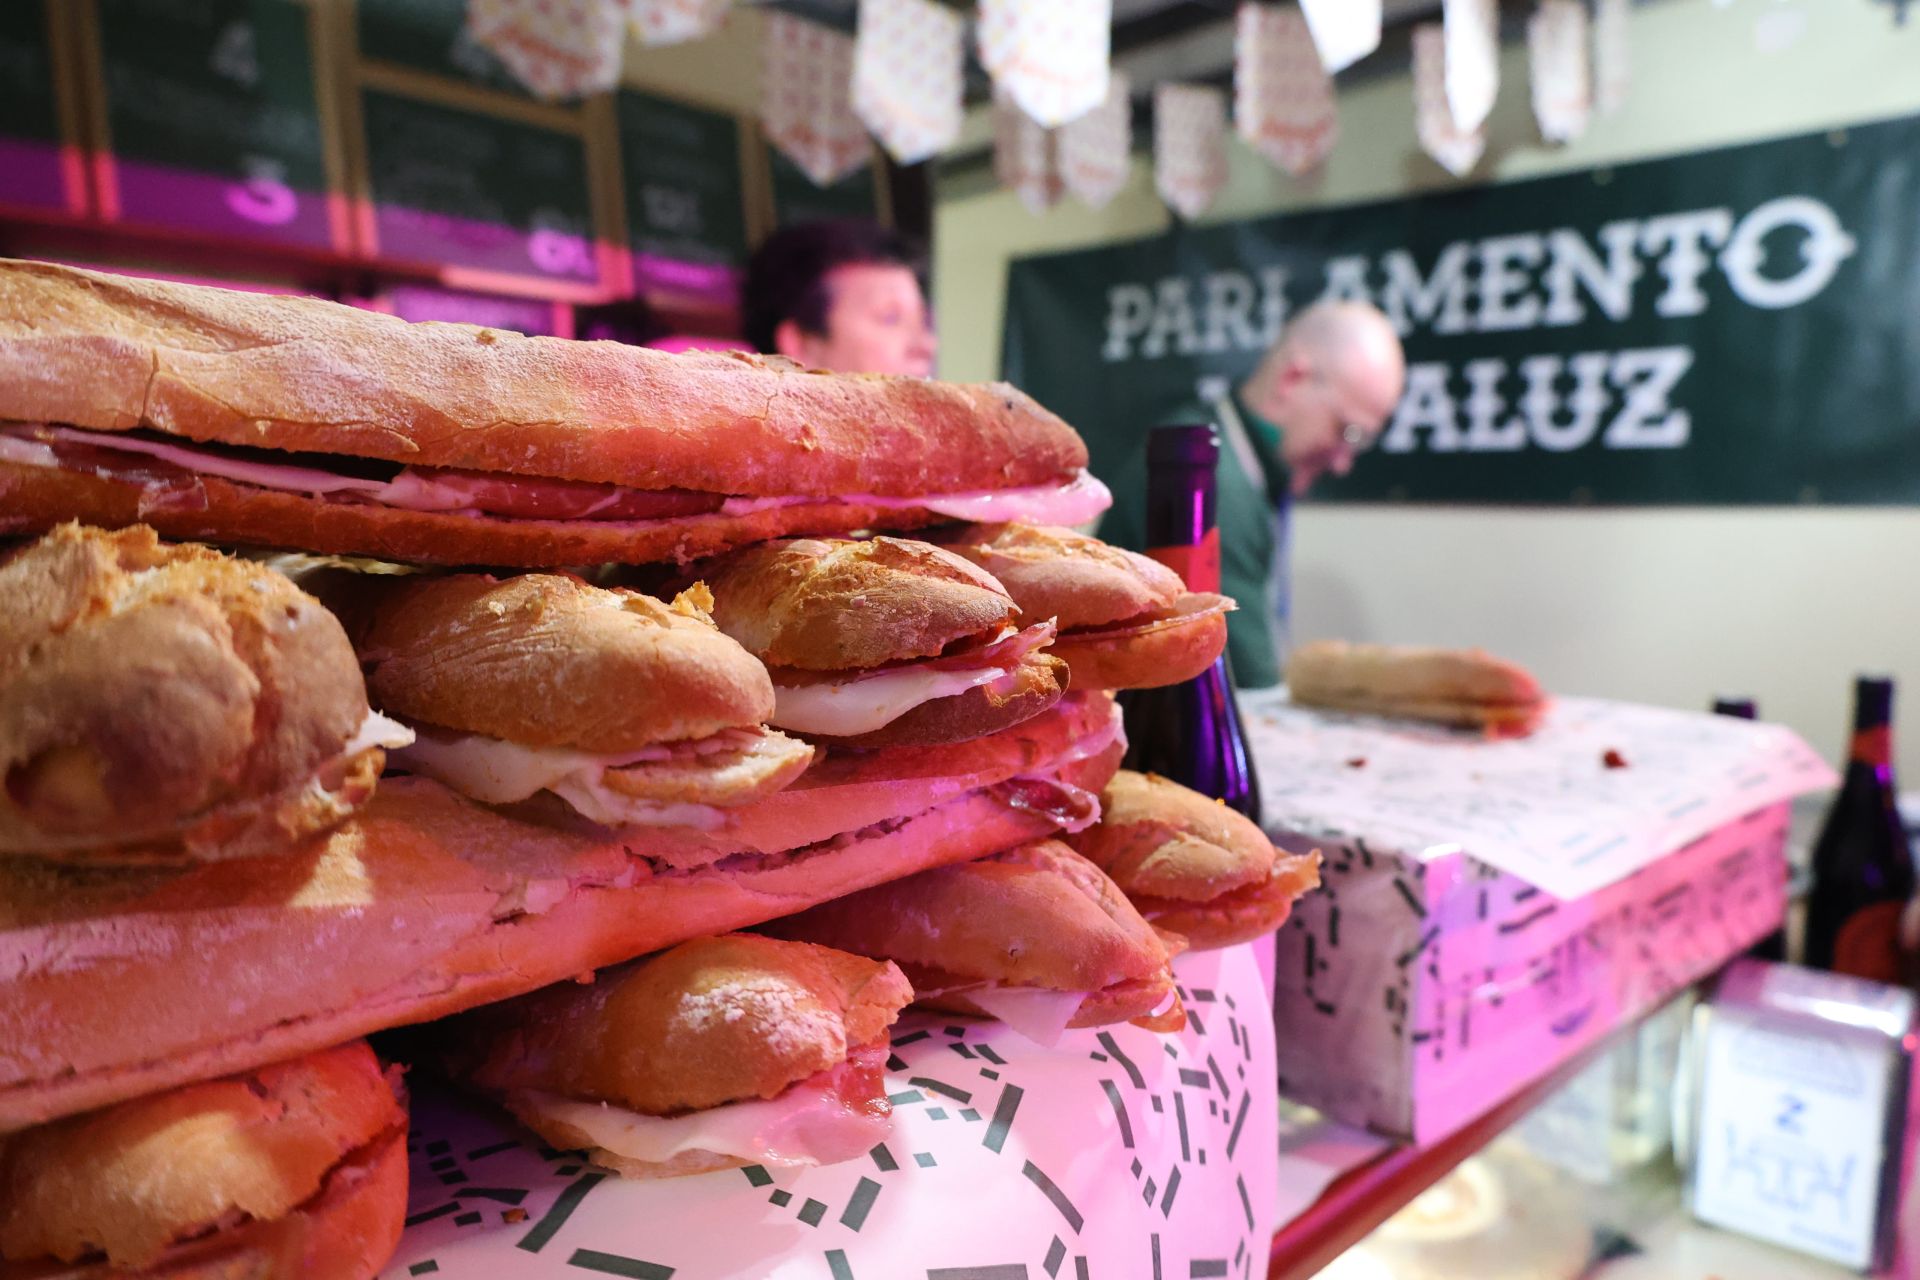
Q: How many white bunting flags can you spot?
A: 14